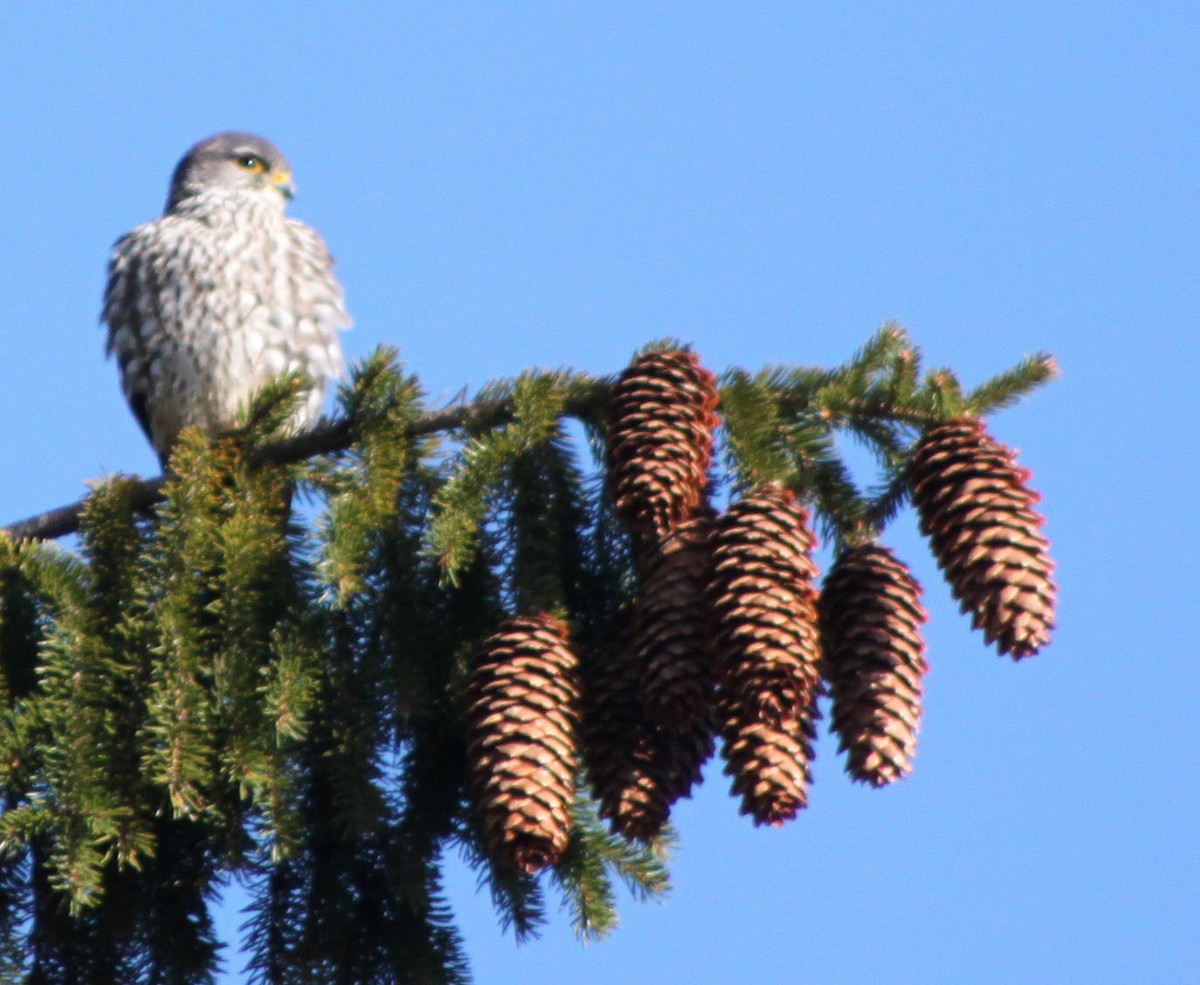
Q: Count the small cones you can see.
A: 8